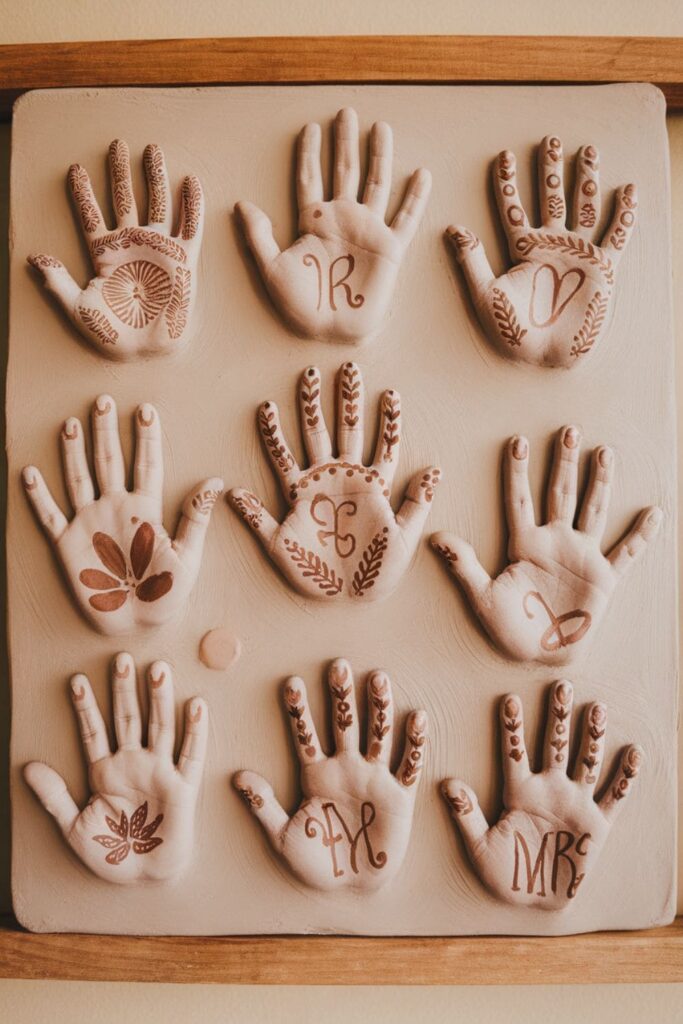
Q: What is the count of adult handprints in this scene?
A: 9